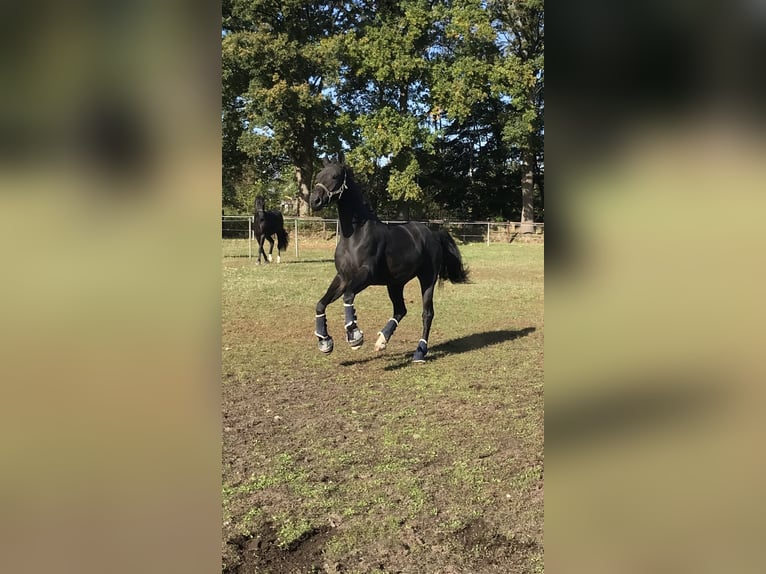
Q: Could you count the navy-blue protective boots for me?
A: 4